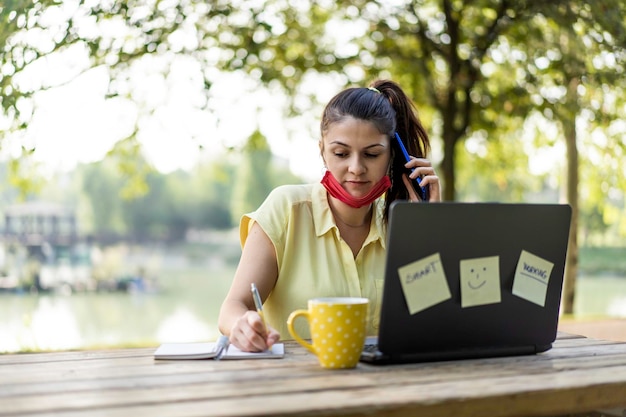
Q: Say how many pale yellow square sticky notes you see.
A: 3